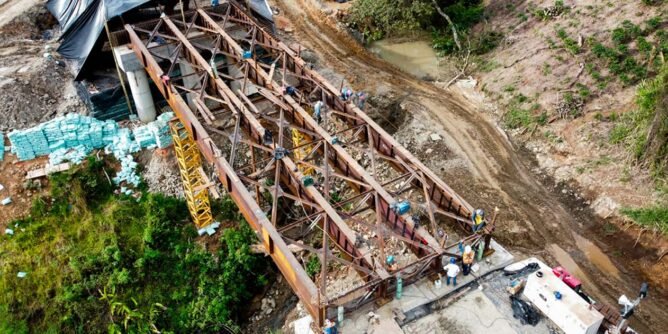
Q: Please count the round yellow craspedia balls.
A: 0